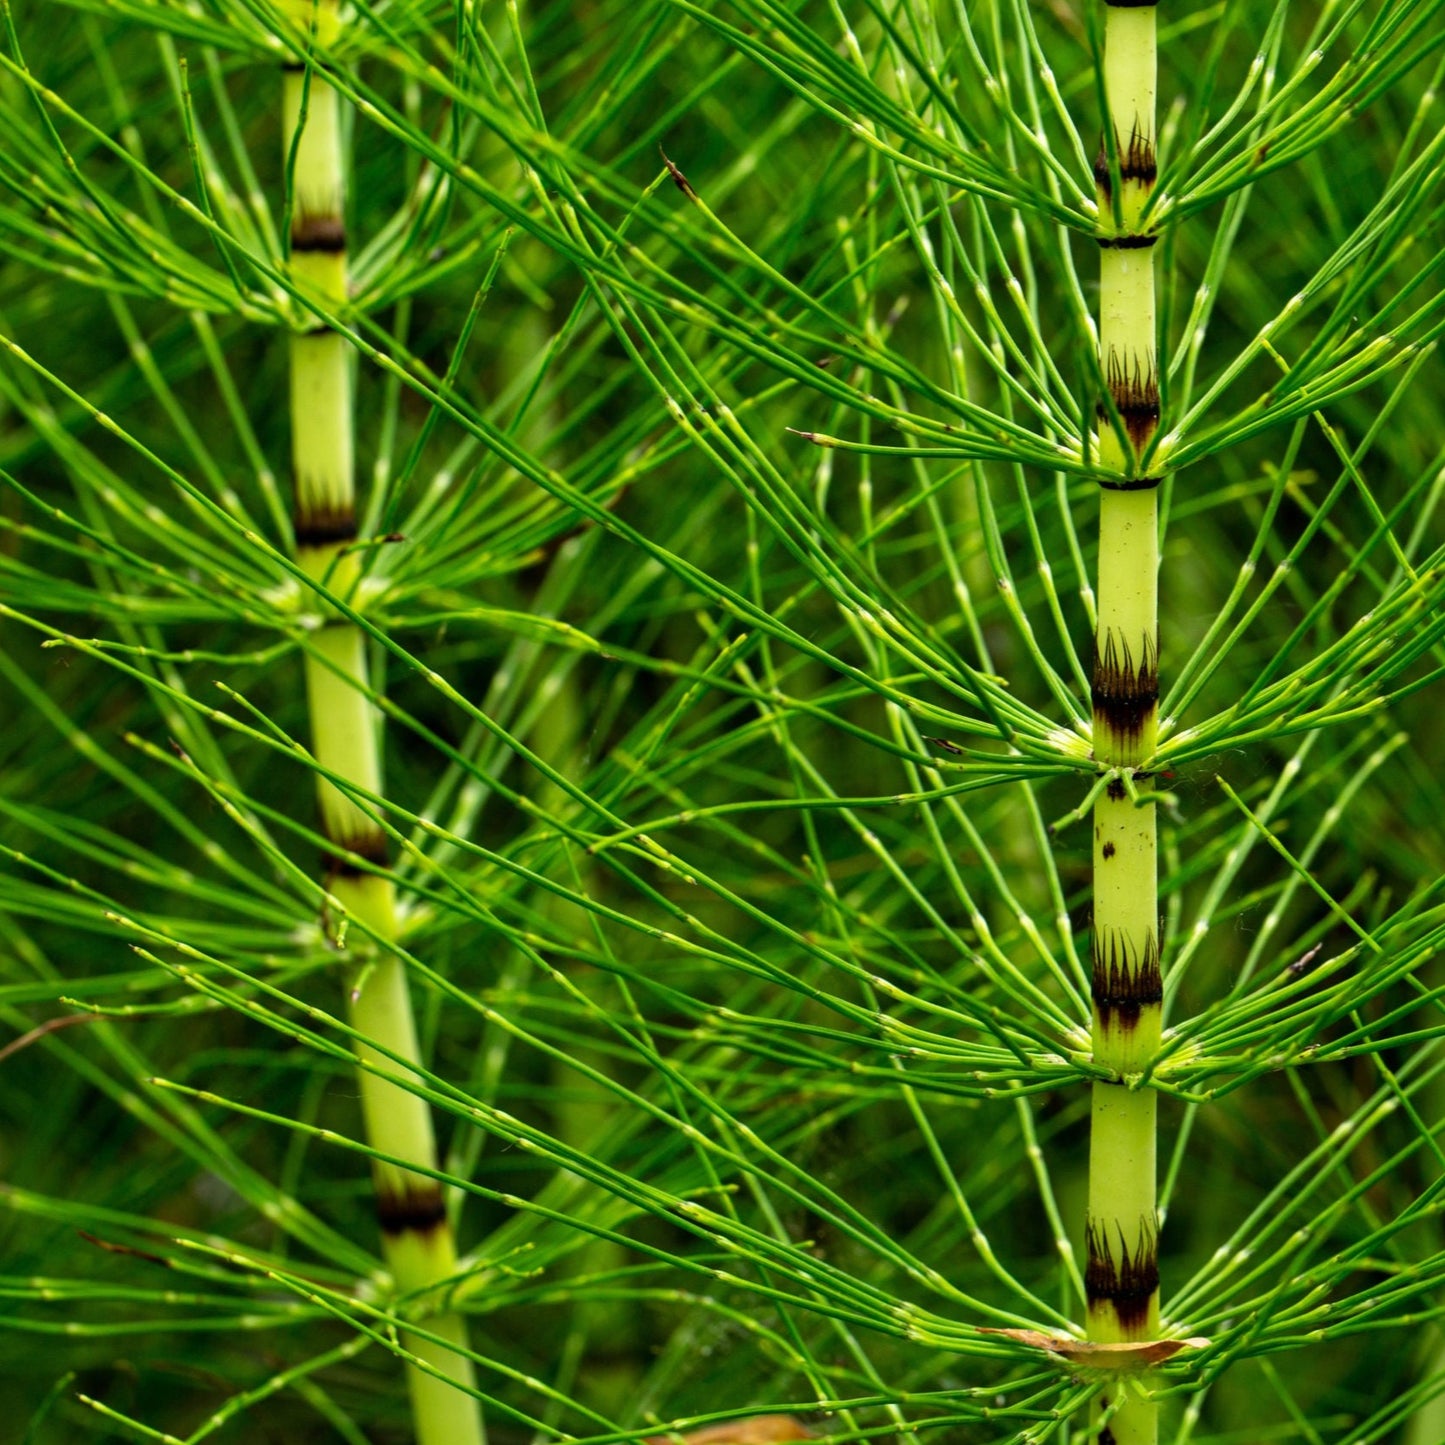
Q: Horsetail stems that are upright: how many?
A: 2